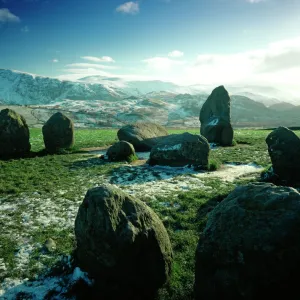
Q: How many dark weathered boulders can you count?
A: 9